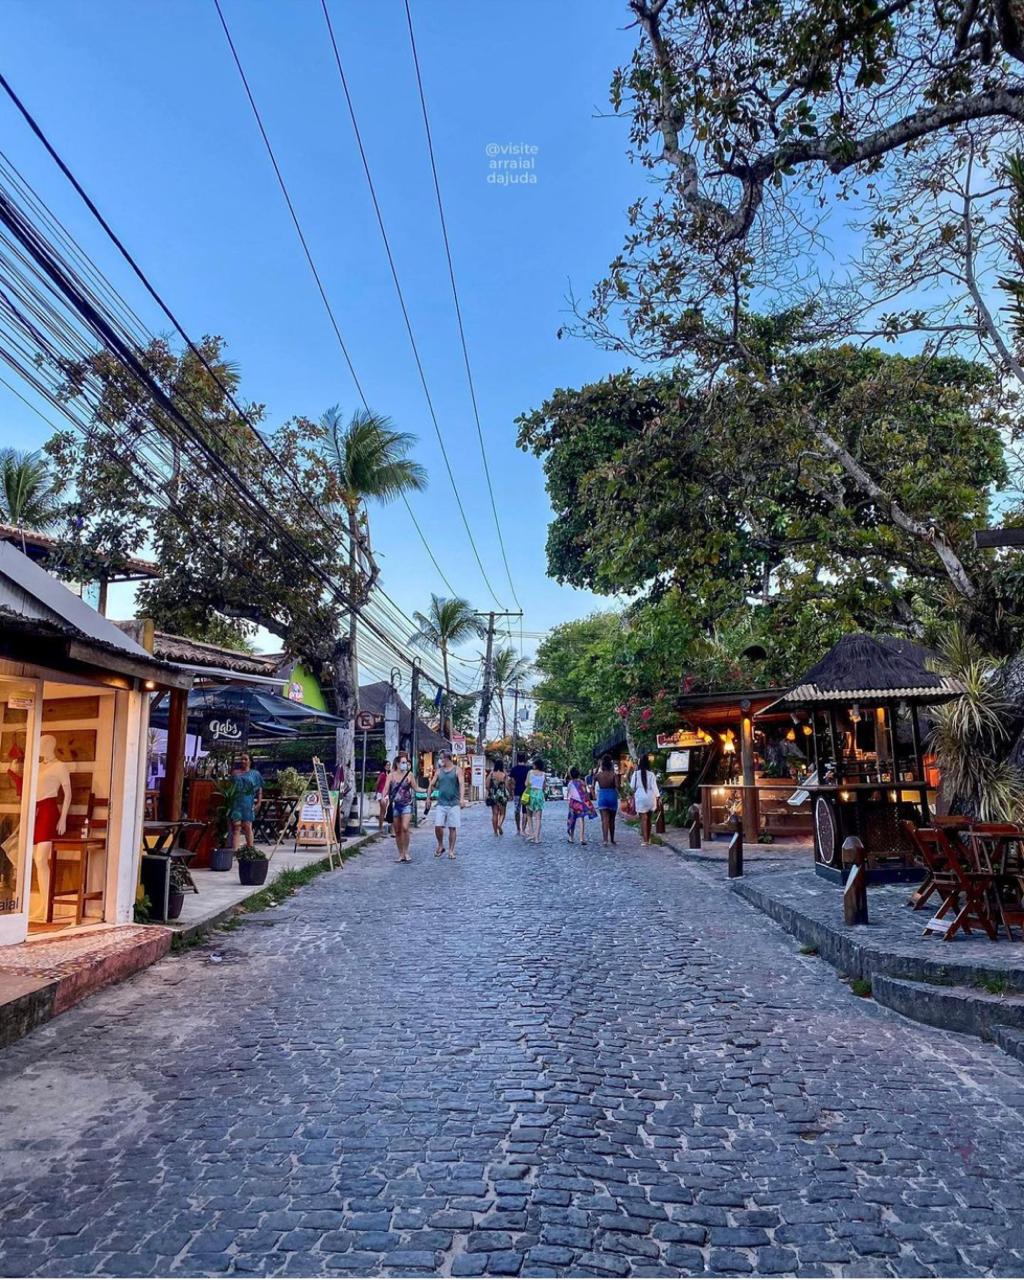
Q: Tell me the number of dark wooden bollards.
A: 4